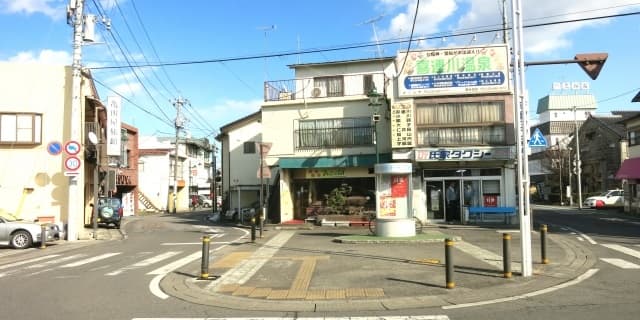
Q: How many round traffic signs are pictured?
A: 3